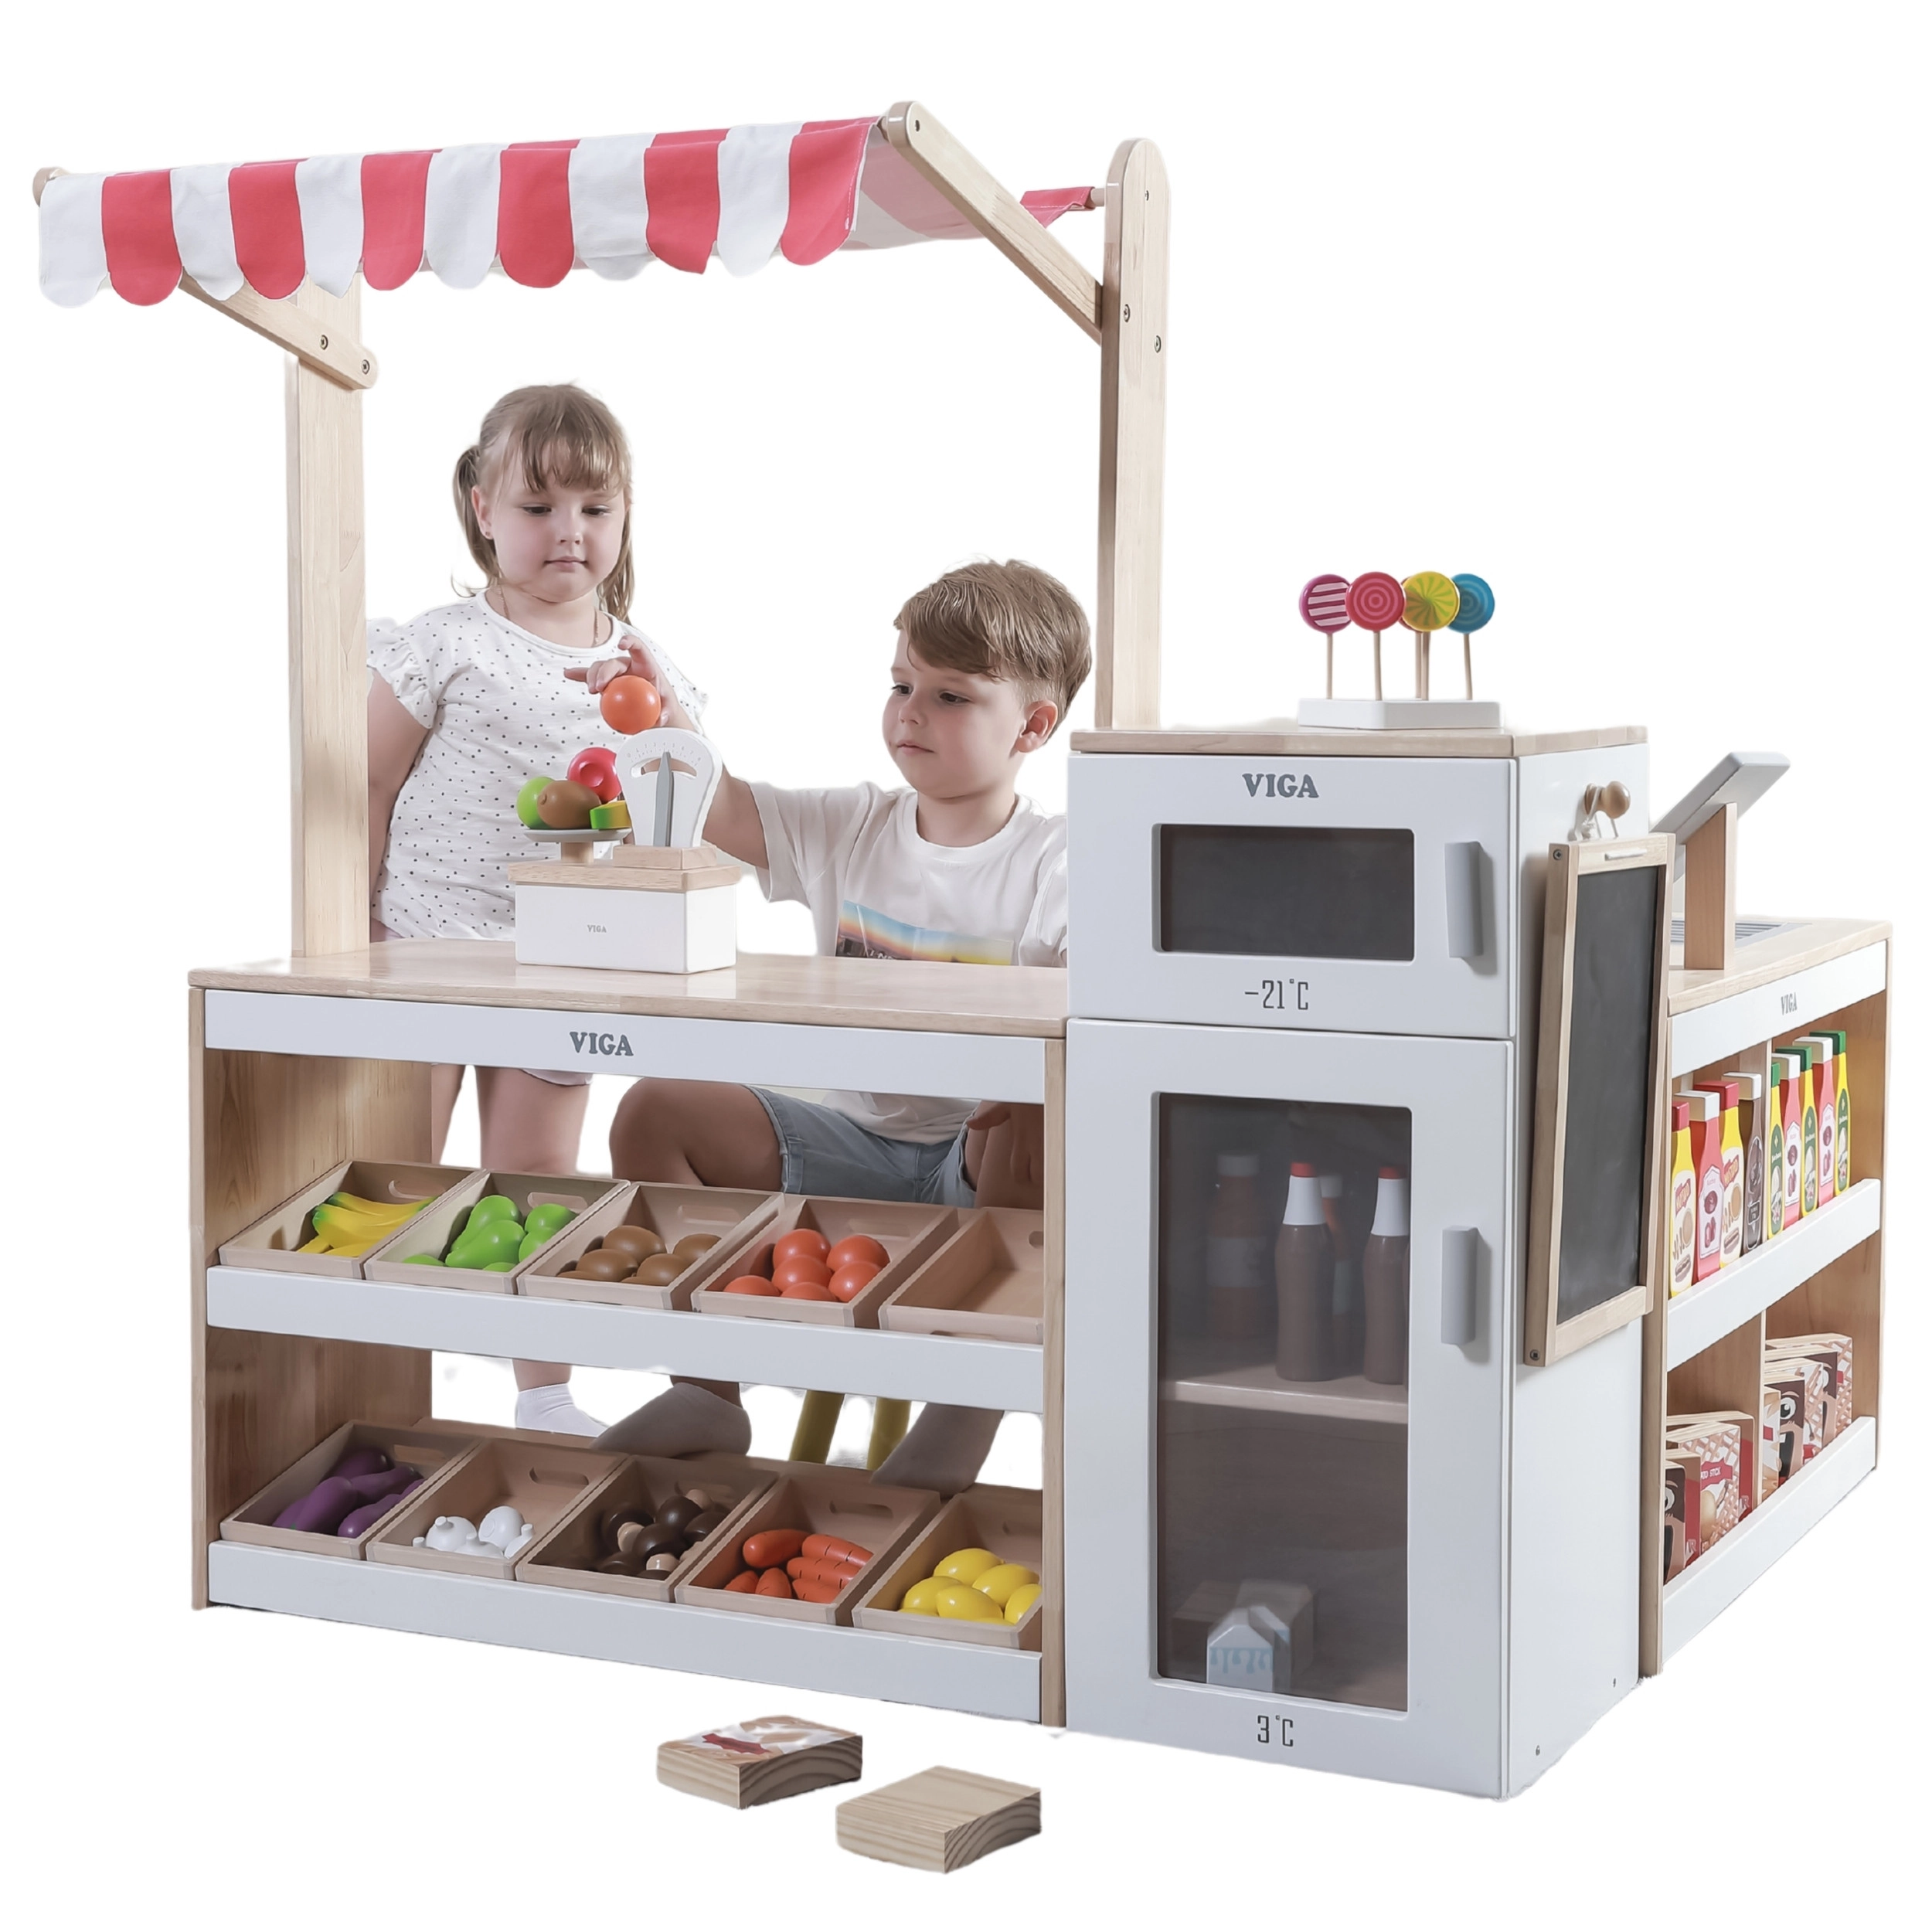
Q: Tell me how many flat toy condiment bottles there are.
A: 9